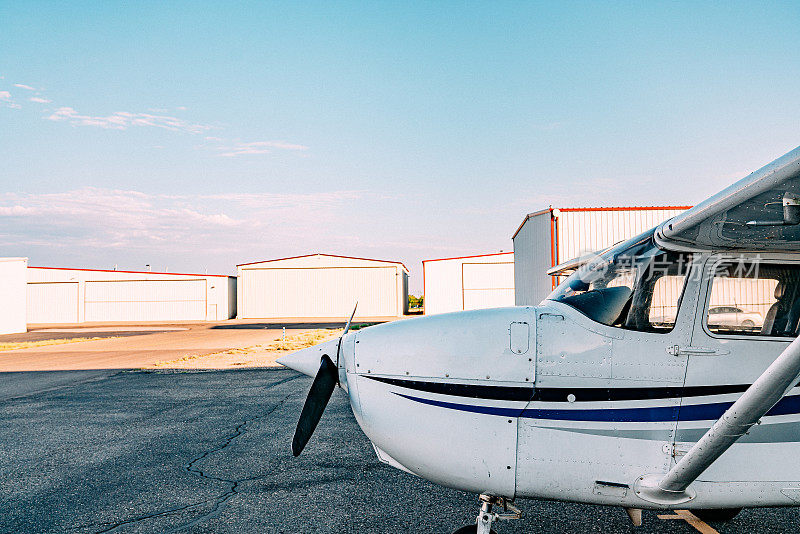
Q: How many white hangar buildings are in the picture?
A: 5